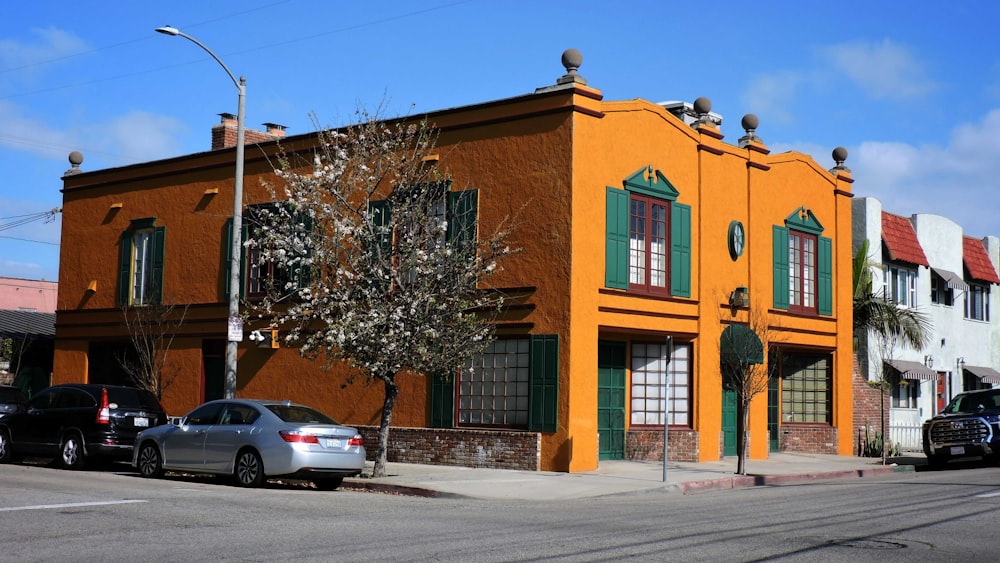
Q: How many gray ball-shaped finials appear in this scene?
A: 5